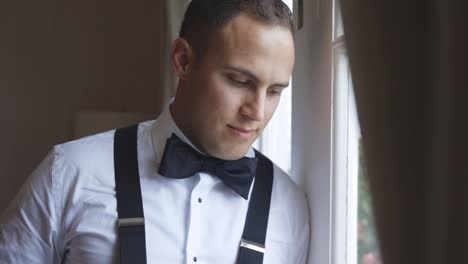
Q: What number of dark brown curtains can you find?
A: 1